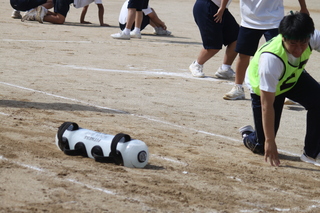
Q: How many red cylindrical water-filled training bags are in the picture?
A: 0